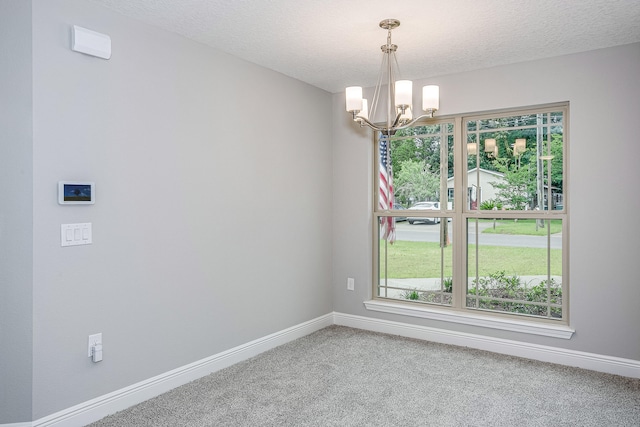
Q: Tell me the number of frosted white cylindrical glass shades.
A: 5